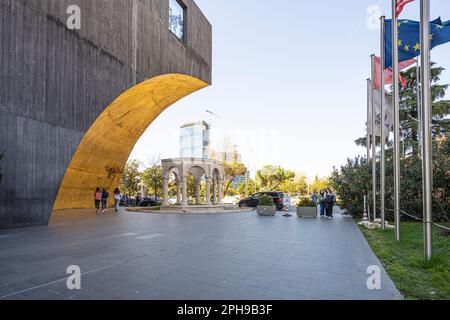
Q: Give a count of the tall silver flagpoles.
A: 5